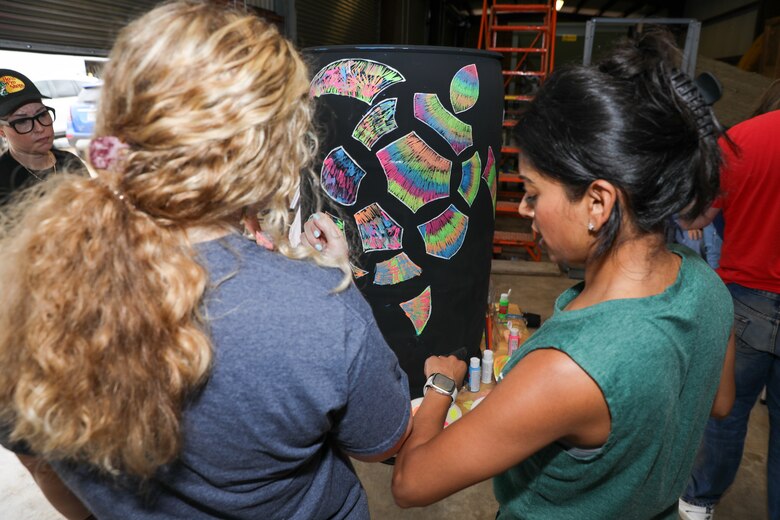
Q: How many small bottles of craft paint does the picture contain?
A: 4